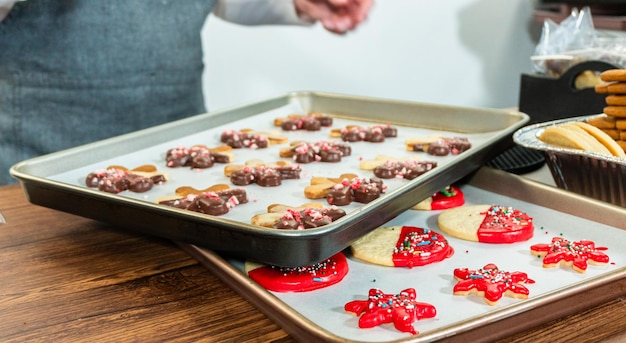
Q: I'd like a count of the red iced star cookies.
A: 3